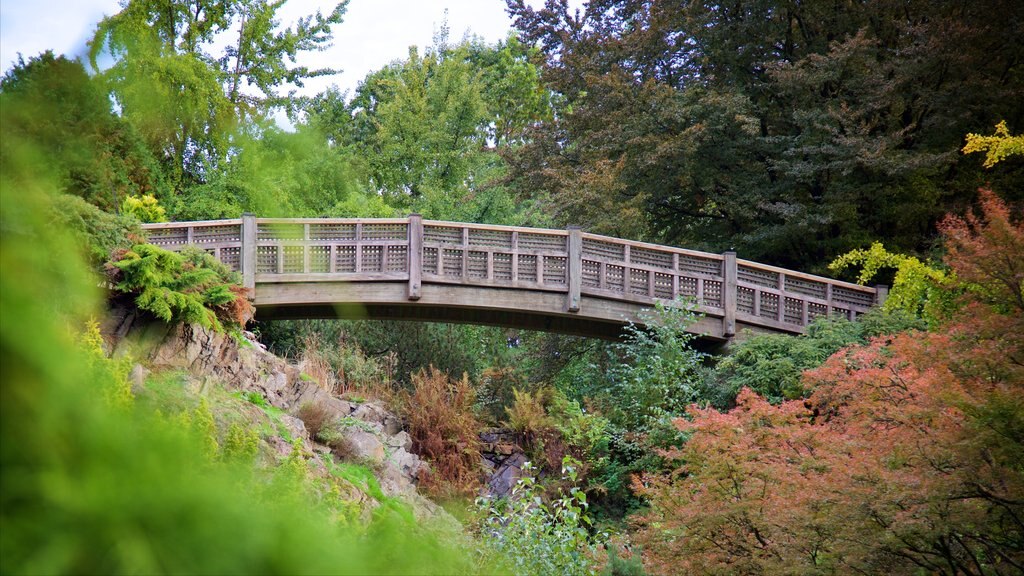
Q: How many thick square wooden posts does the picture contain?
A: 5